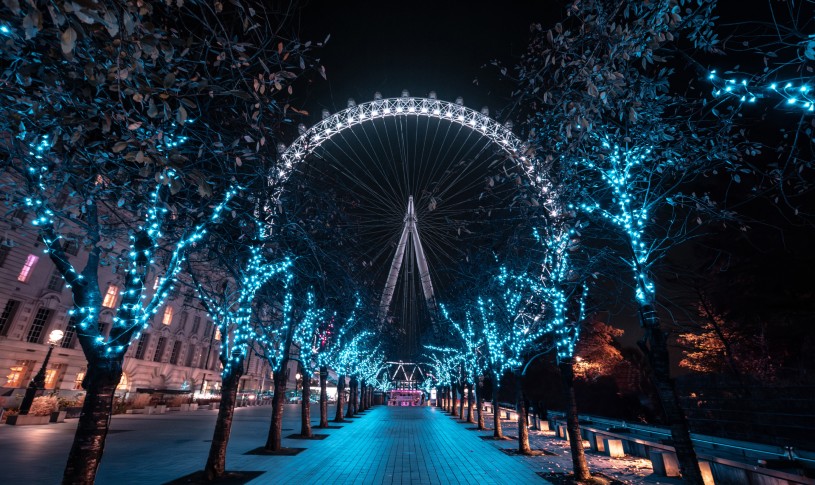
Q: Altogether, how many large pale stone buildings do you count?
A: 1